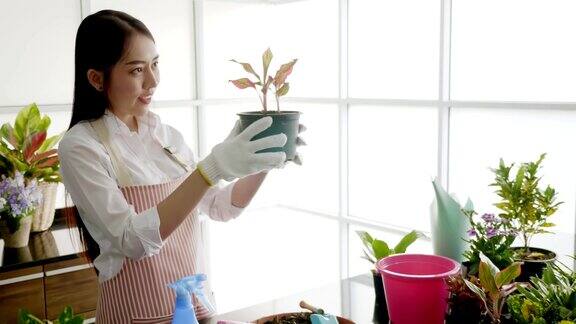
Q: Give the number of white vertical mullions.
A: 4